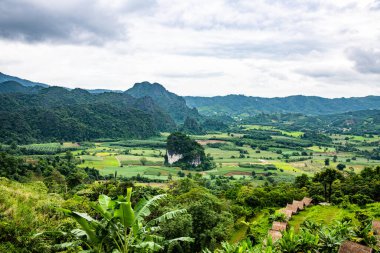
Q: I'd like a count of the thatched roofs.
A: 8